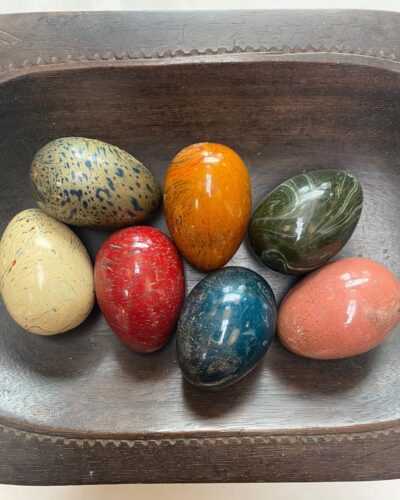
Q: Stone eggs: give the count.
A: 7